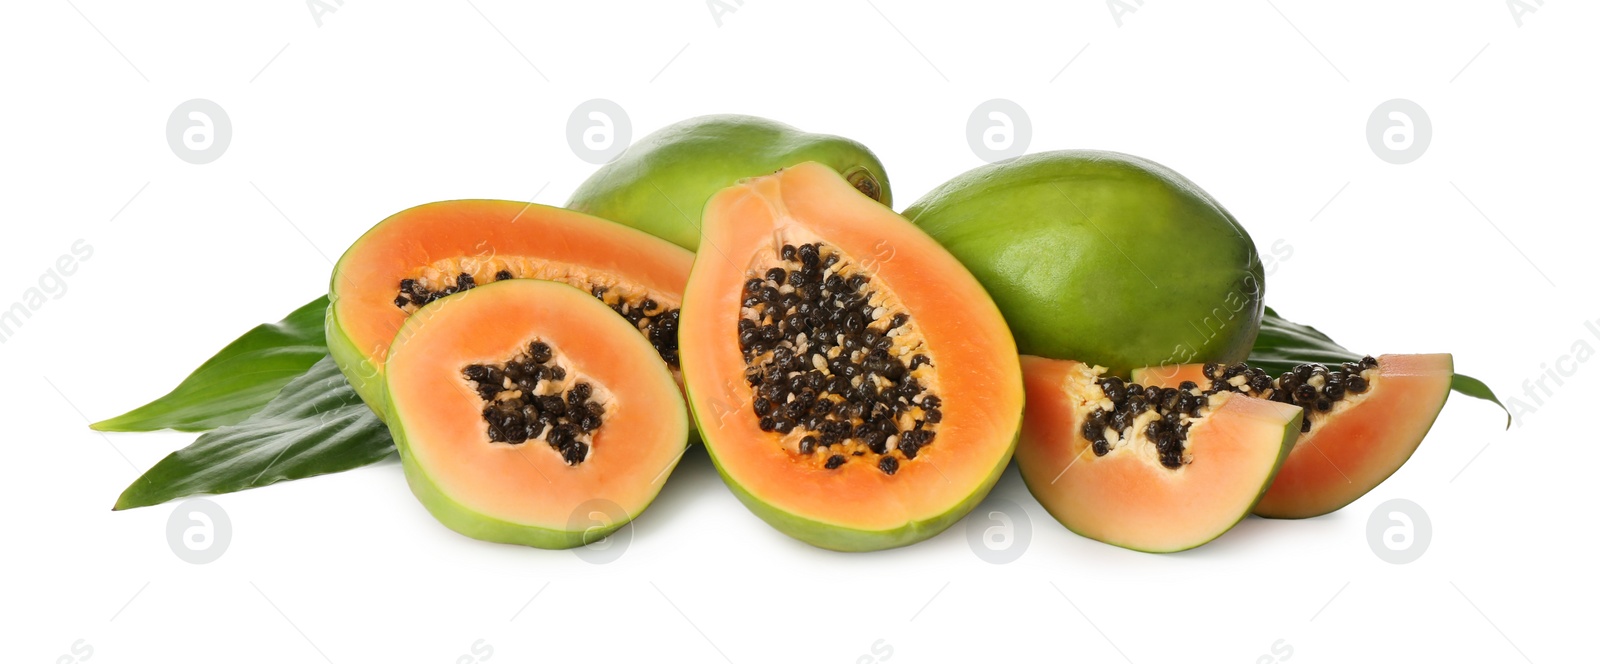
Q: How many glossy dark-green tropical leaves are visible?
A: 3